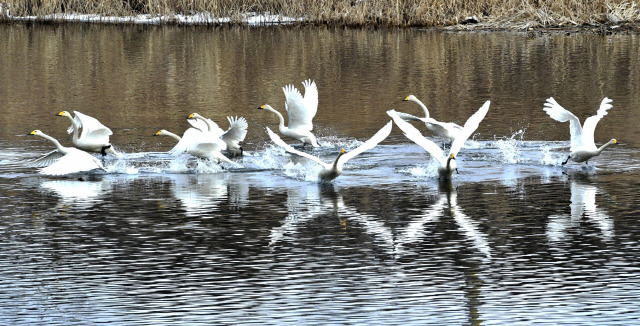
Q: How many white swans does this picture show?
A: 9